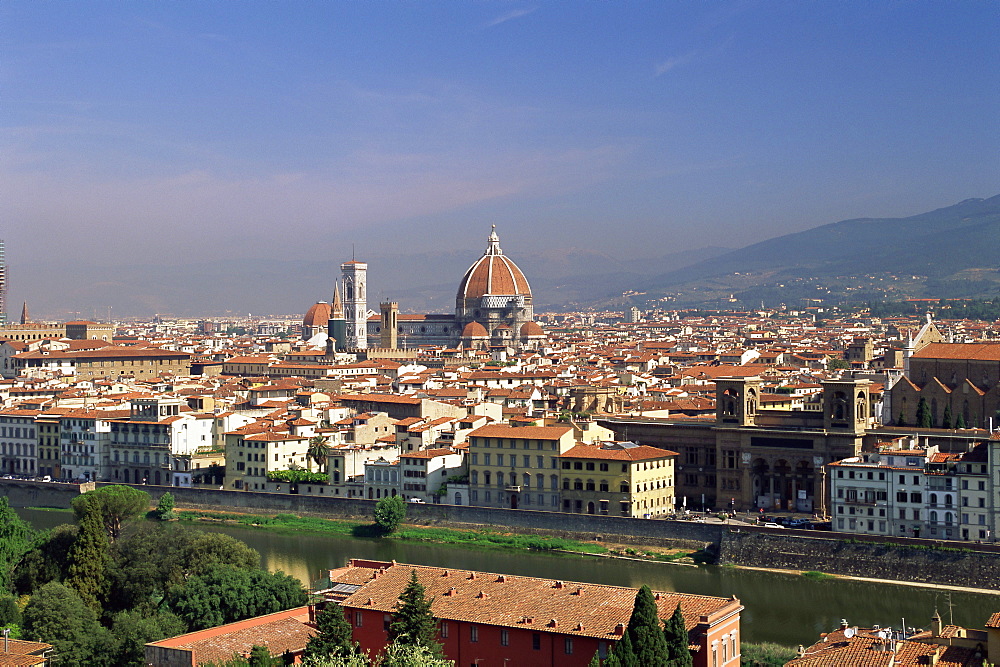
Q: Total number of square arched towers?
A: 2